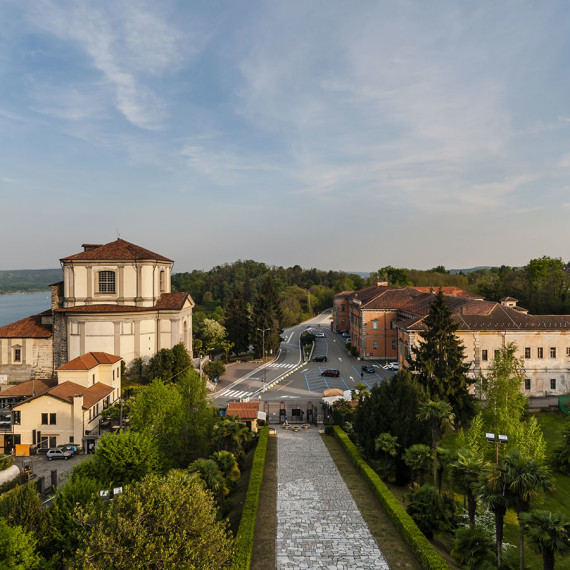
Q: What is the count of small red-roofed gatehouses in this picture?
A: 1